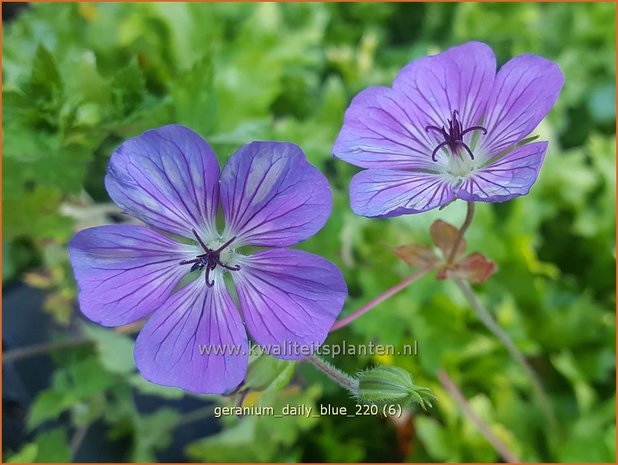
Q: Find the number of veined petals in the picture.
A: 10